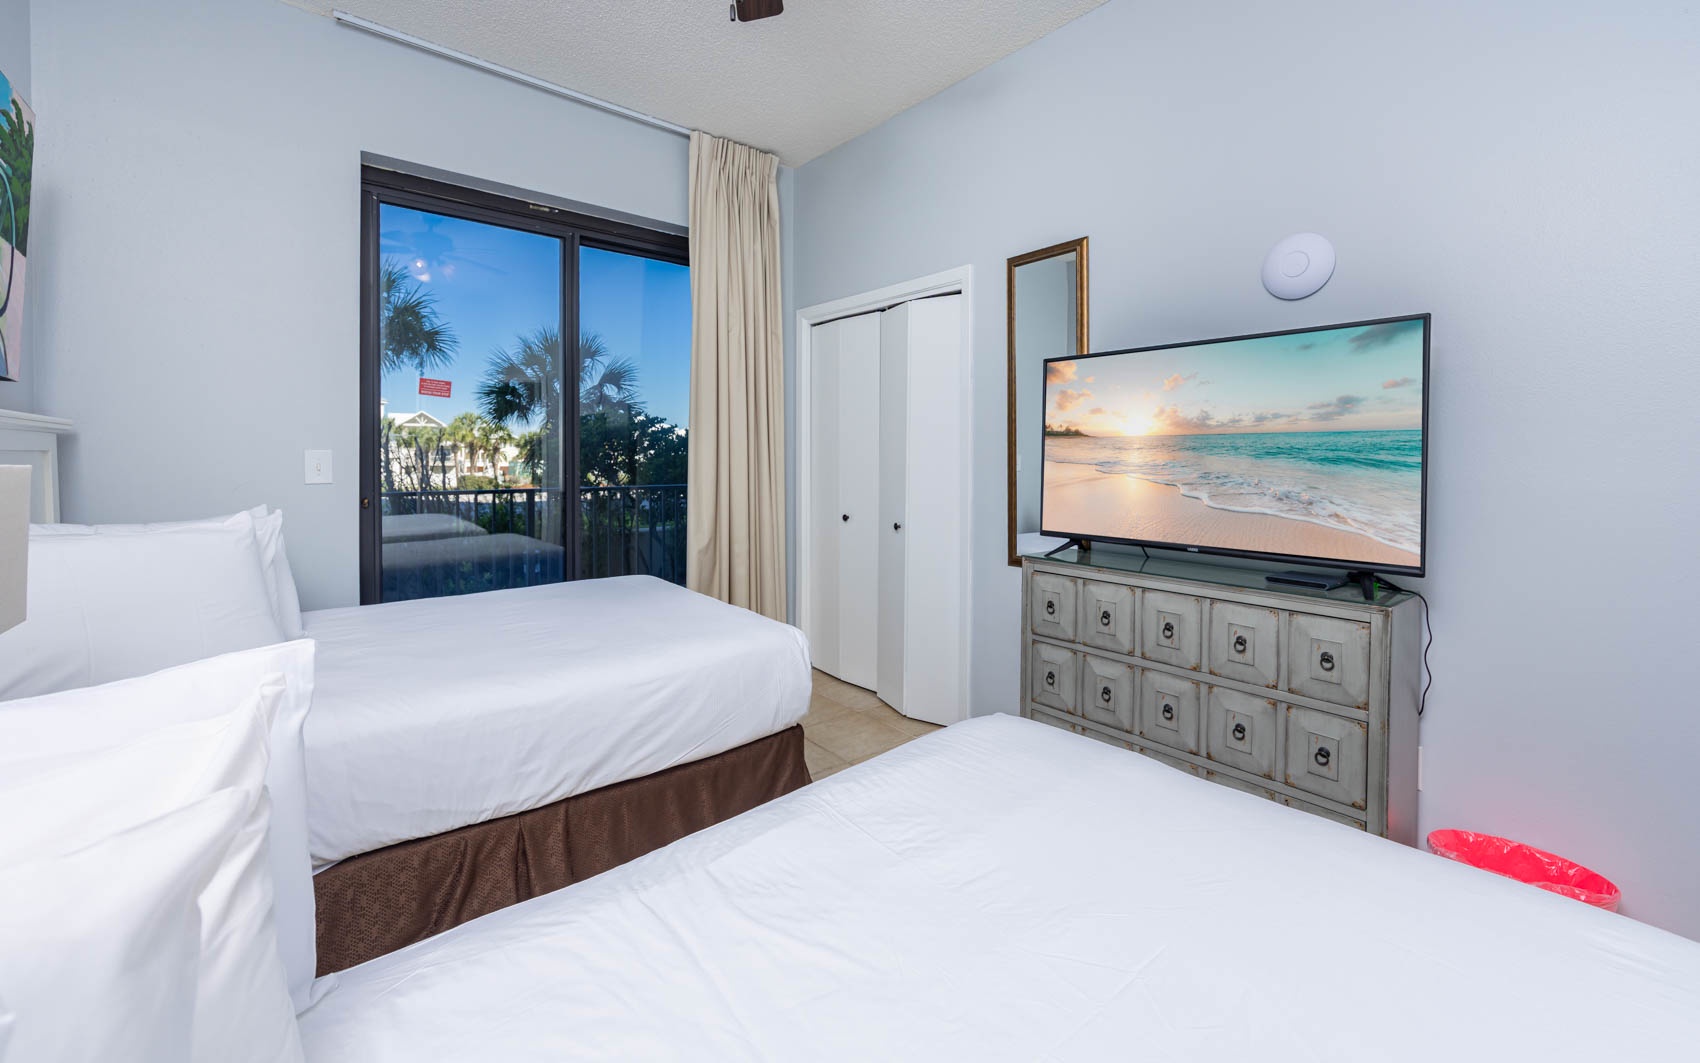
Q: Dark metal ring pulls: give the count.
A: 10